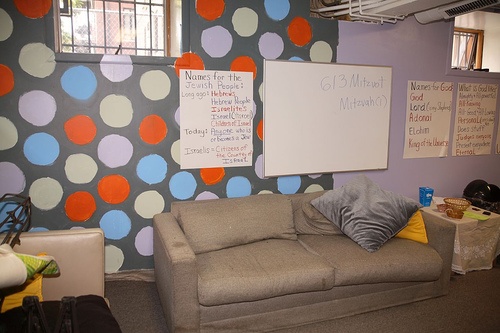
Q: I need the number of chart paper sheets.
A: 3